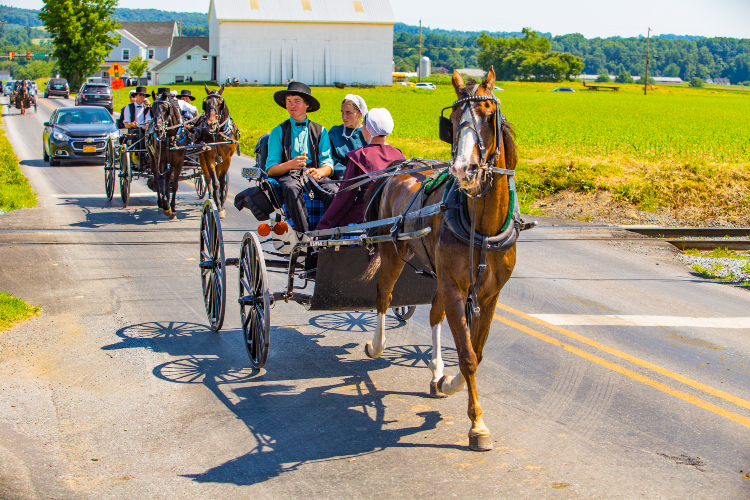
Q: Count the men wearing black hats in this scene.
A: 4